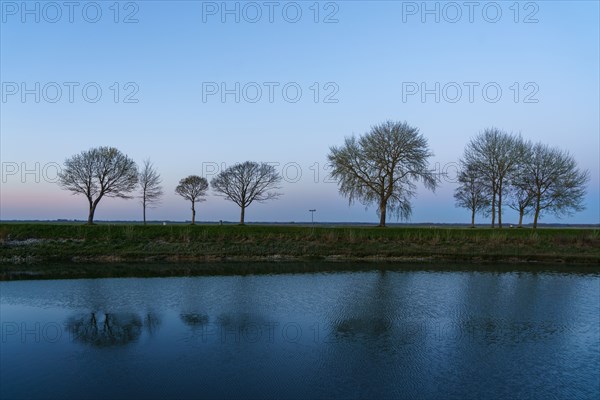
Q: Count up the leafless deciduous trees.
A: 10